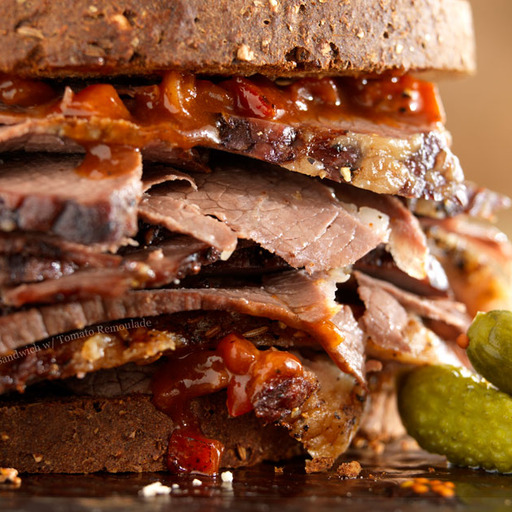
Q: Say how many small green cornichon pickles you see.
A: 2